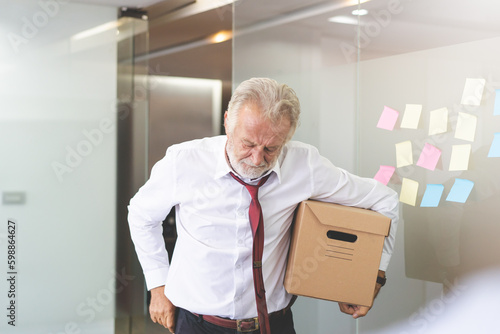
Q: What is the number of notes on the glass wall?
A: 14